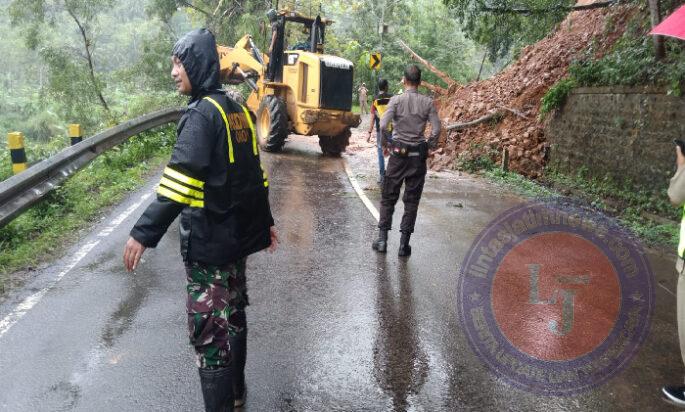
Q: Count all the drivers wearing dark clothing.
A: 1